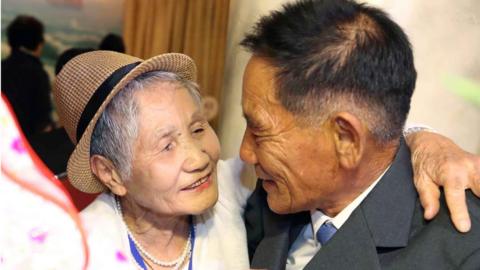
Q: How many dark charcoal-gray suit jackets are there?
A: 1